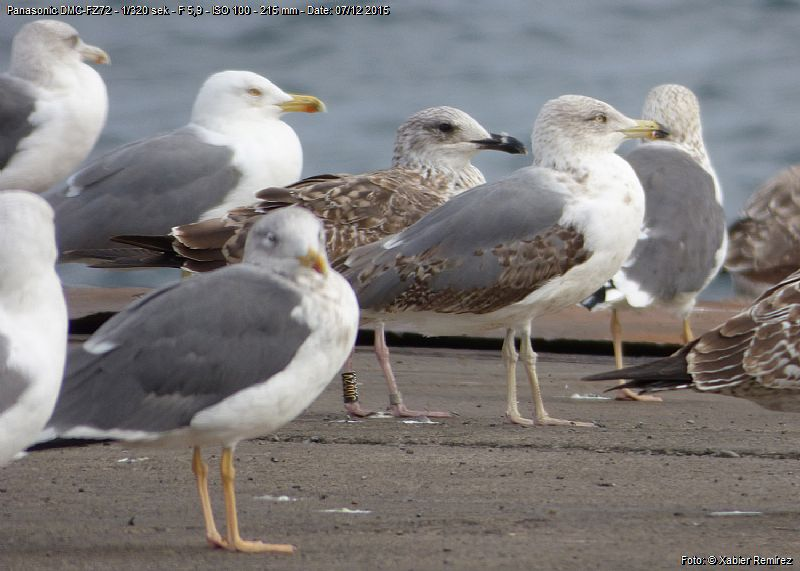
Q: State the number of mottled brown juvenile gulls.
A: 3